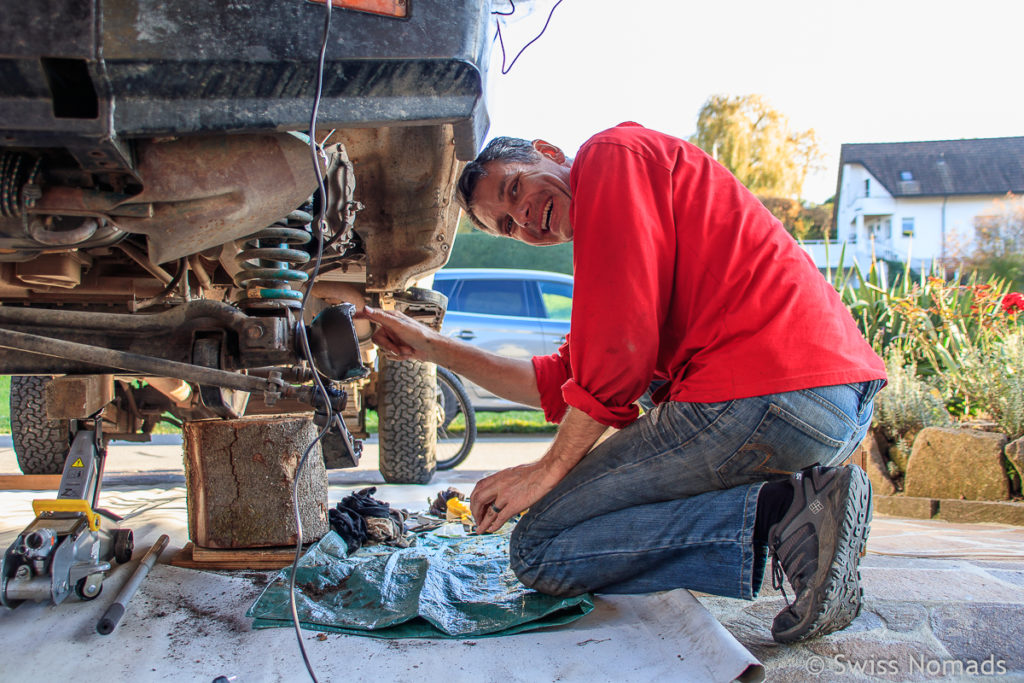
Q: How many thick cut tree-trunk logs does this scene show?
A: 1